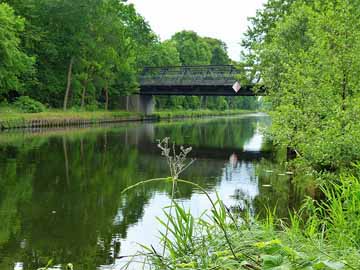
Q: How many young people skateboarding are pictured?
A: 0